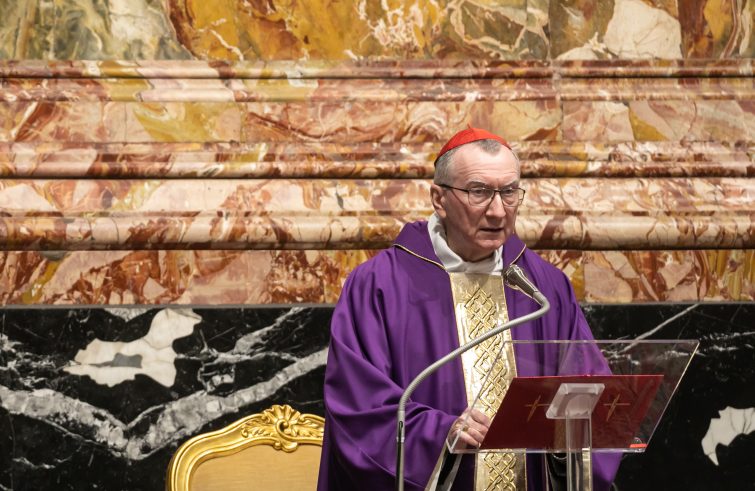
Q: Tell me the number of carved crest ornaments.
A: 1